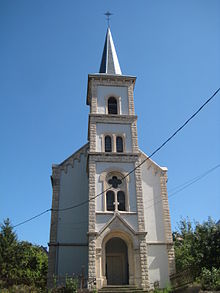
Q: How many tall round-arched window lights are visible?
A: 5